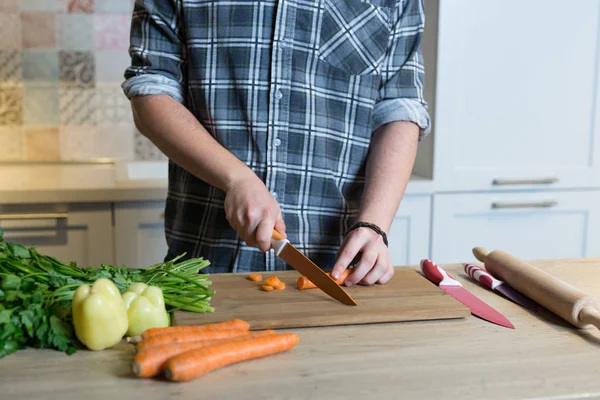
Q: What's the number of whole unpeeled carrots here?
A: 4